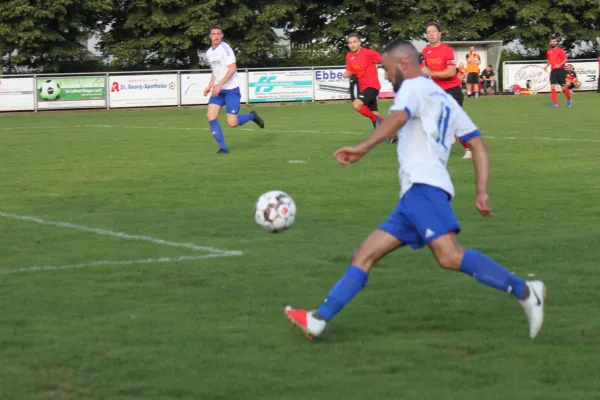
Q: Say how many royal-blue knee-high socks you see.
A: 4